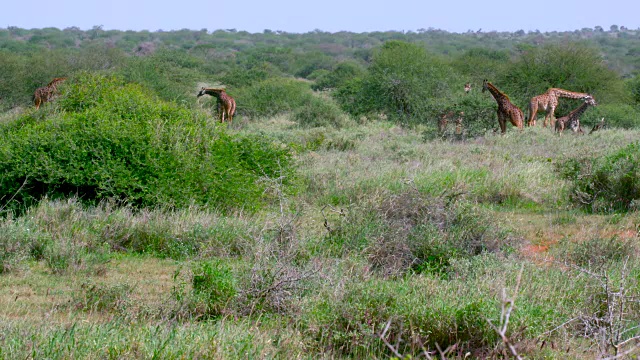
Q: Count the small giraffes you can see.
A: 1